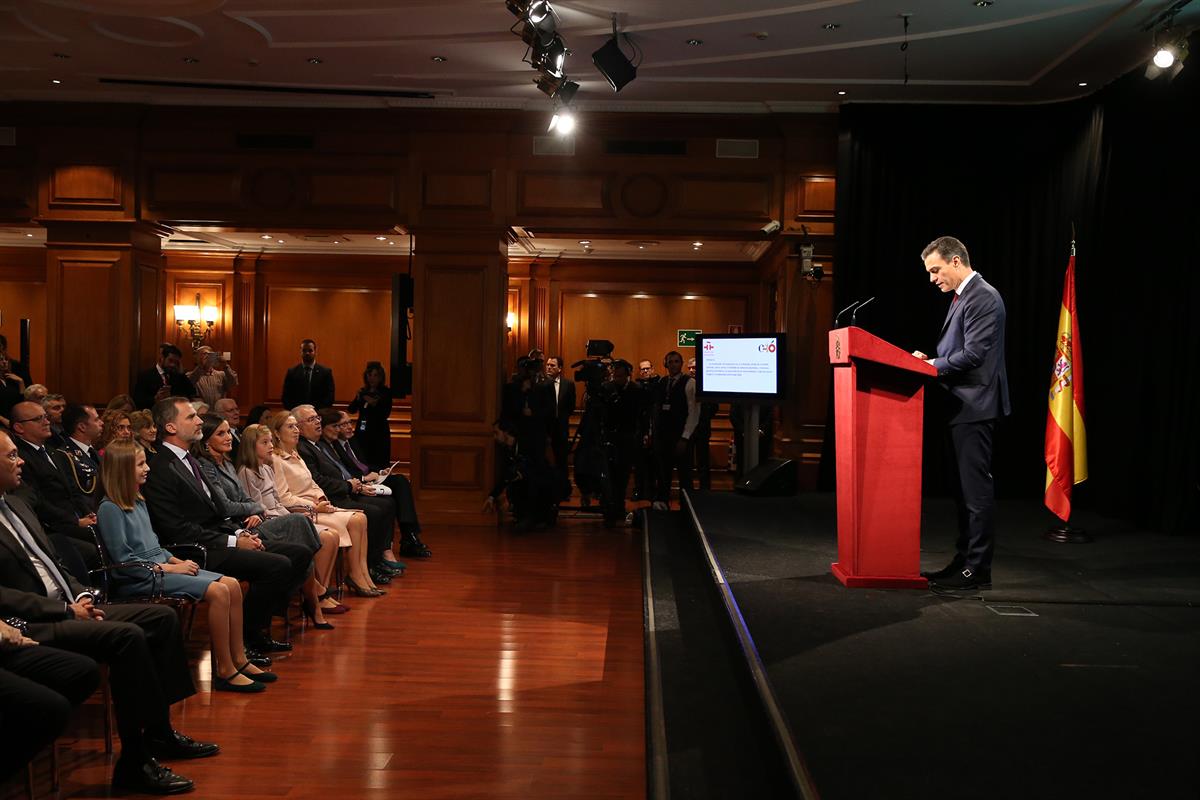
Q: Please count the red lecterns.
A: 1